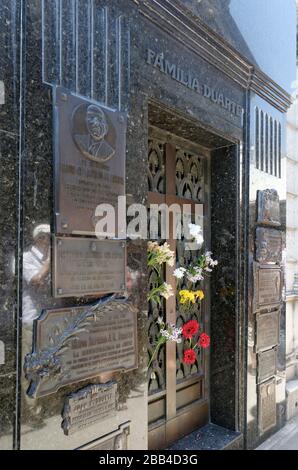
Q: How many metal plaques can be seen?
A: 11